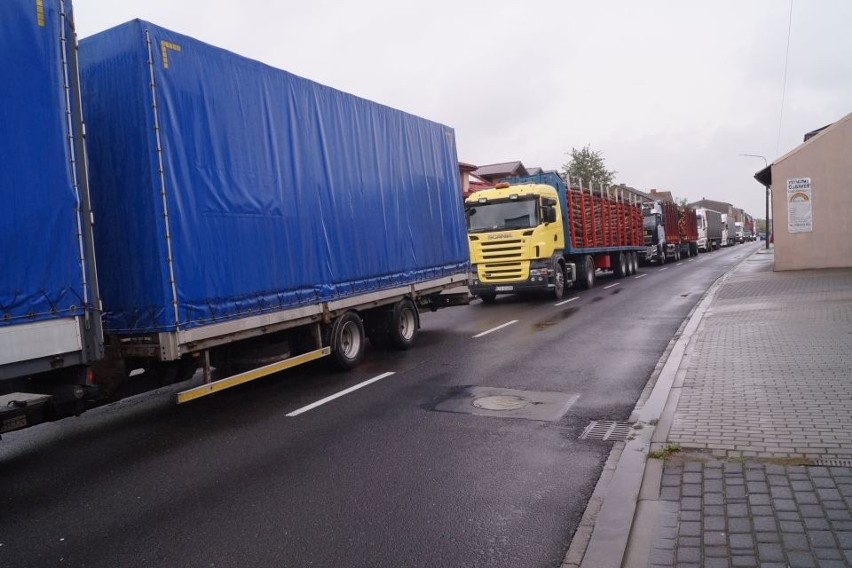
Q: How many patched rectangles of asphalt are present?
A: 1